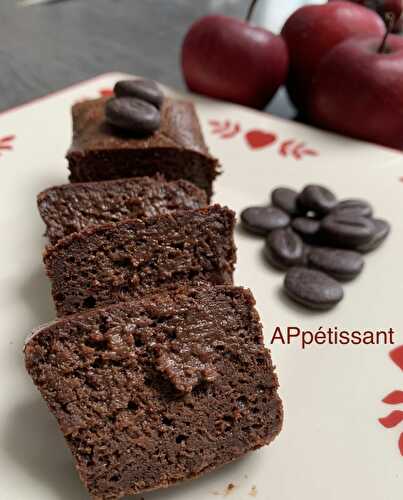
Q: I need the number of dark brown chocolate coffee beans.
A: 12